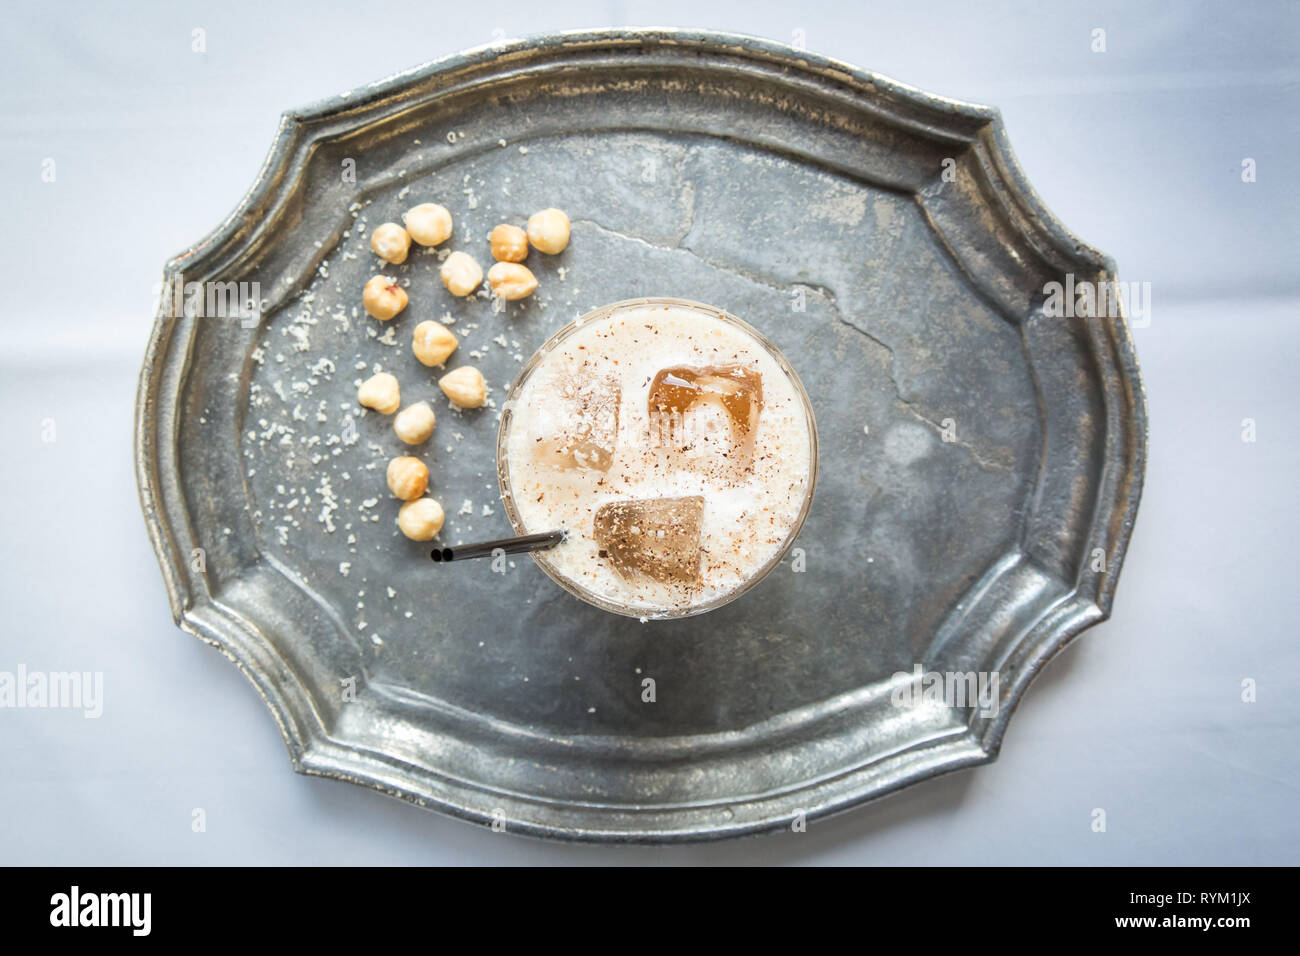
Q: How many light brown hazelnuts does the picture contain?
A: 13